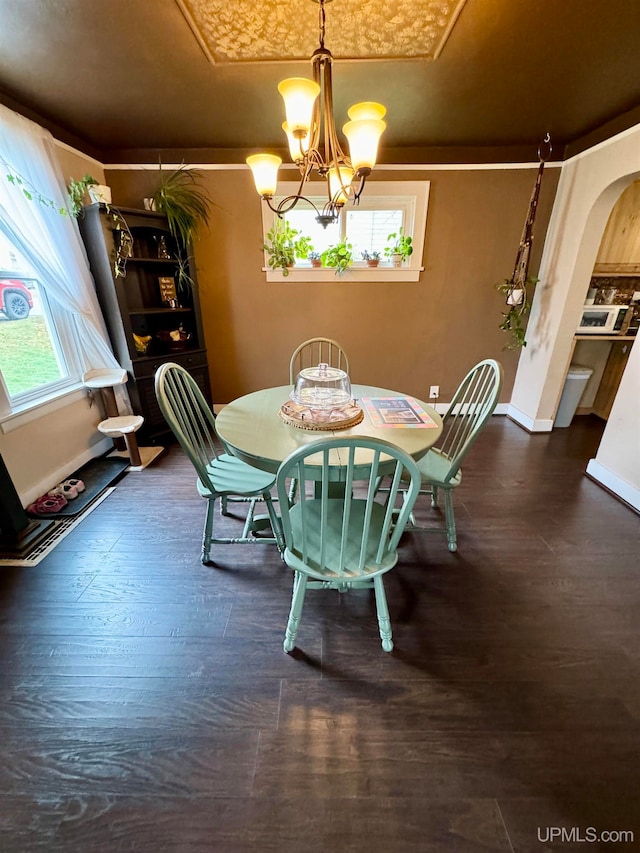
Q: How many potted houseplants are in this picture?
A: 8